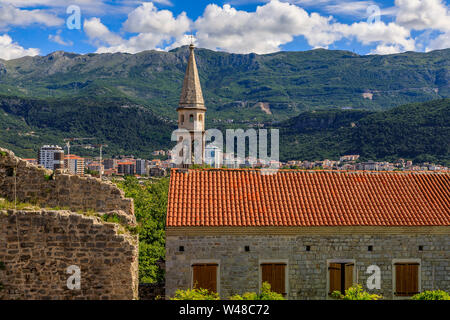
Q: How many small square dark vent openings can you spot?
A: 5